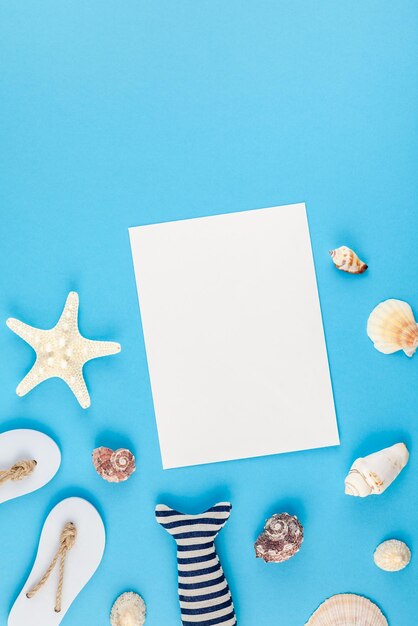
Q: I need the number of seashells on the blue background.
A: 8